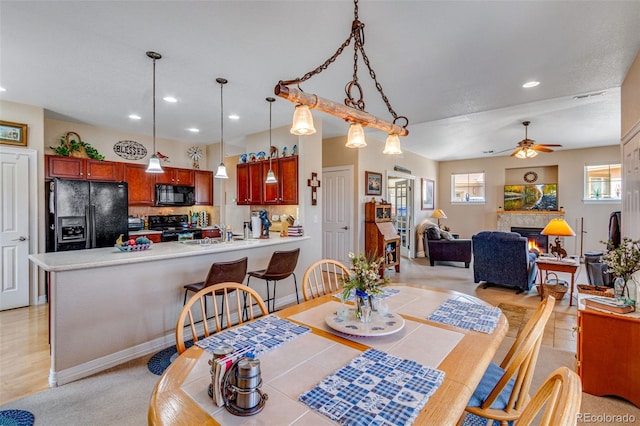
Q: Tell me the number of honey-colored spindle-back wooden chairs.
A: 4